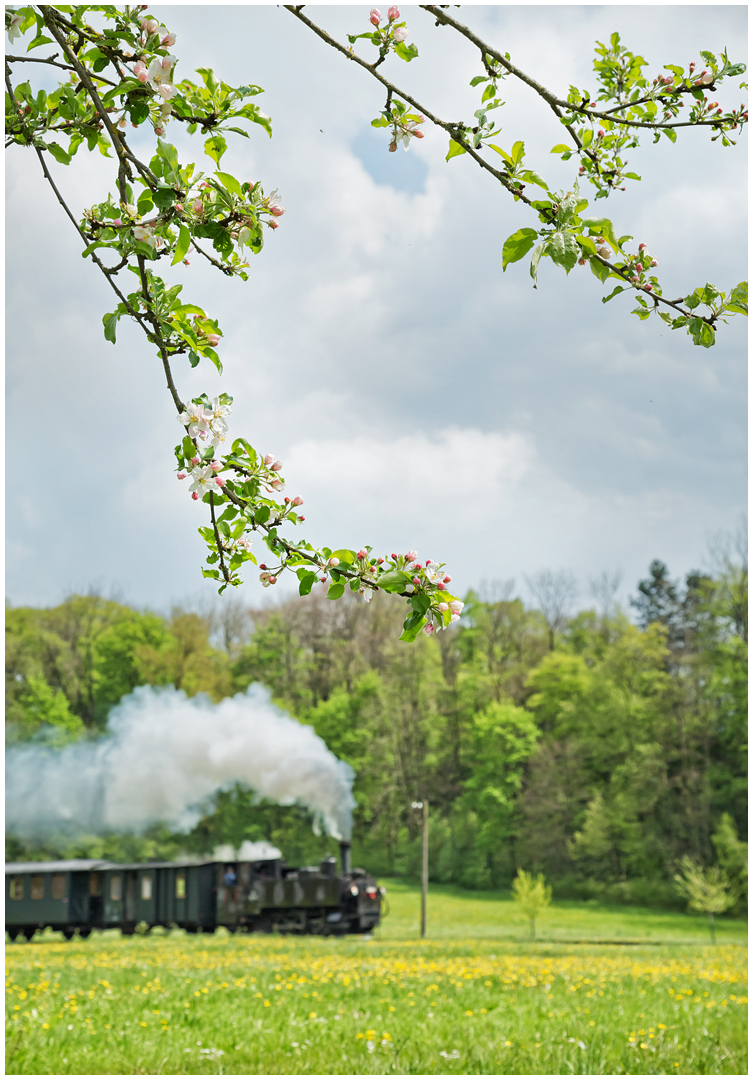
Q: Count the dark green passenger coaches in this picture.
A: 2